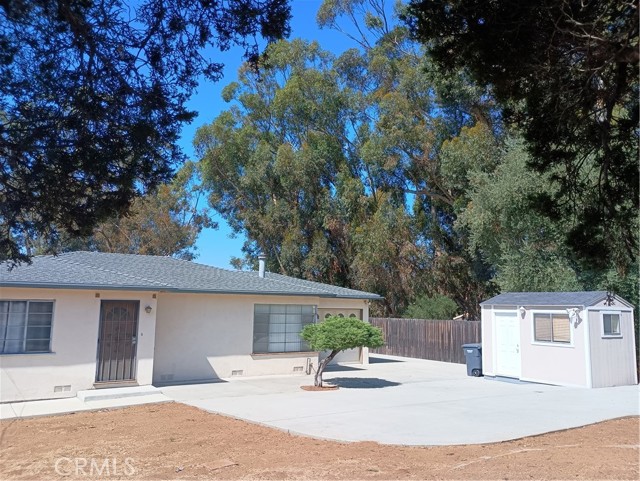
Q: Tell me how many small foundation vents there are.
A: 4